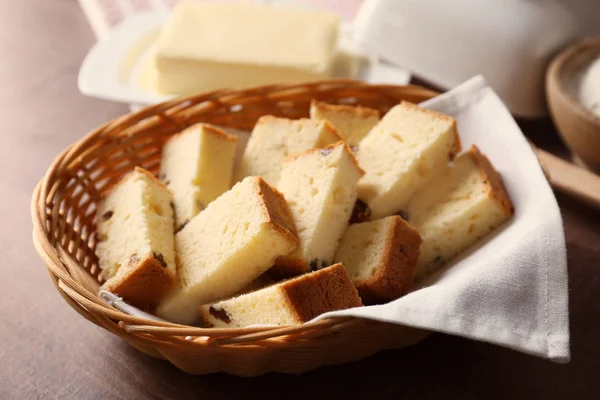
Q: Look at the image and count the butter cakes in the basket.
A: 10